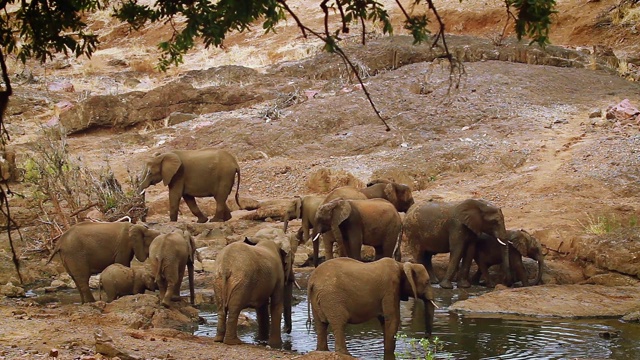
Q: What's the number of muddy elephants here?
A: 12